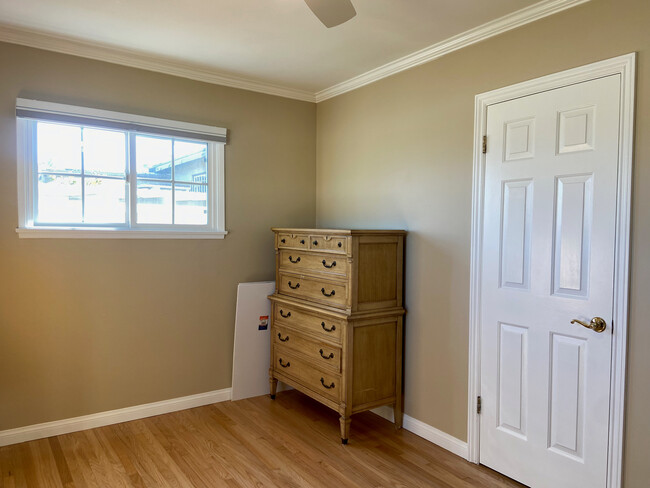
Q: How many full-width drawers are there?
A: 5